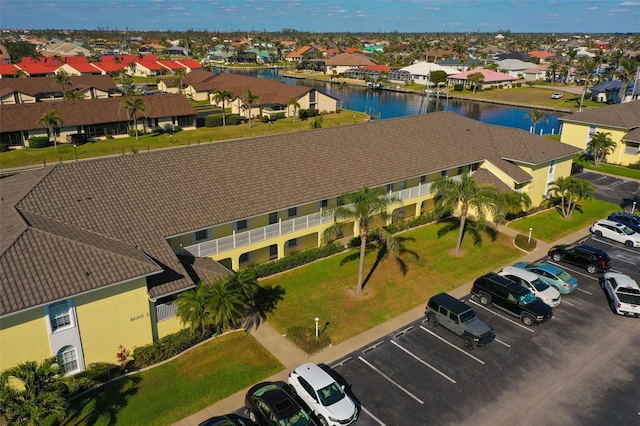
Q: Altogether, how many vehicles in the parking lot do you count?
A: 11